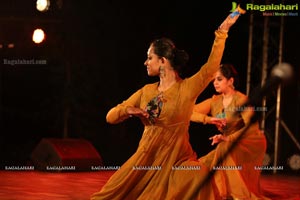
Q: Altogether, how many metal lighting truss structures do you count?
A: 1